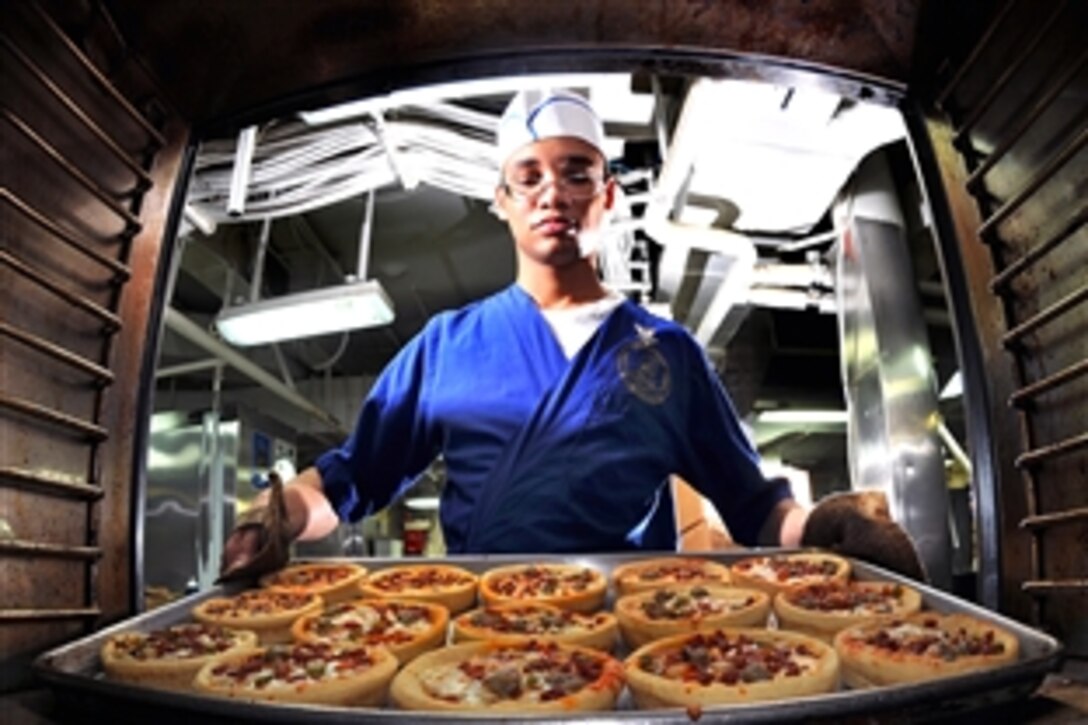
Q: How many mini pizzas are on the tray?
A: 15